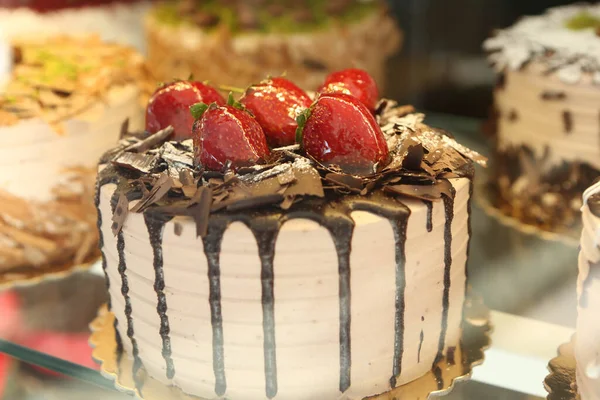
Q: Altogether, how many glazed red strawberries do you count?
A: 5